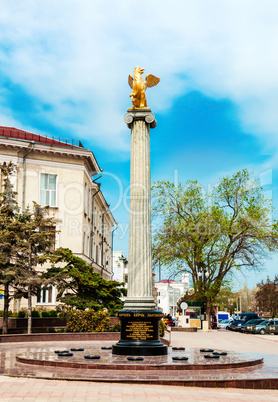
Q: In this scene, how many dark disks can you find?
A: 11